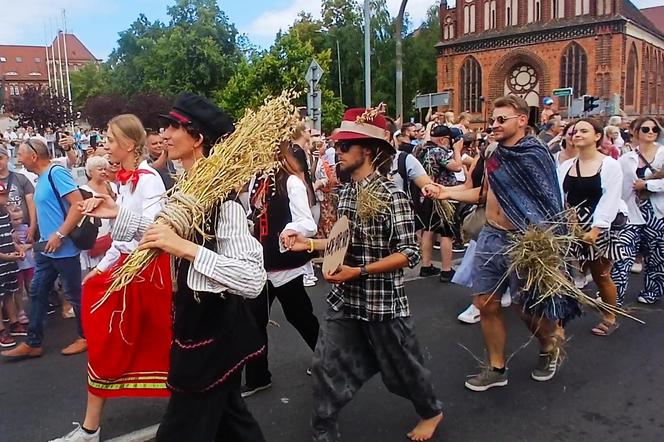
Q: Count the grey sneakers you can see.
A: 2